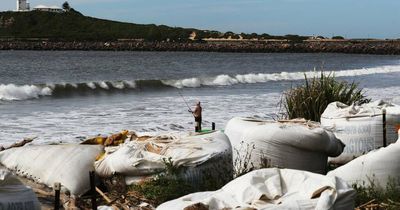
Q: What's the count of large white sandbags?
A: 7